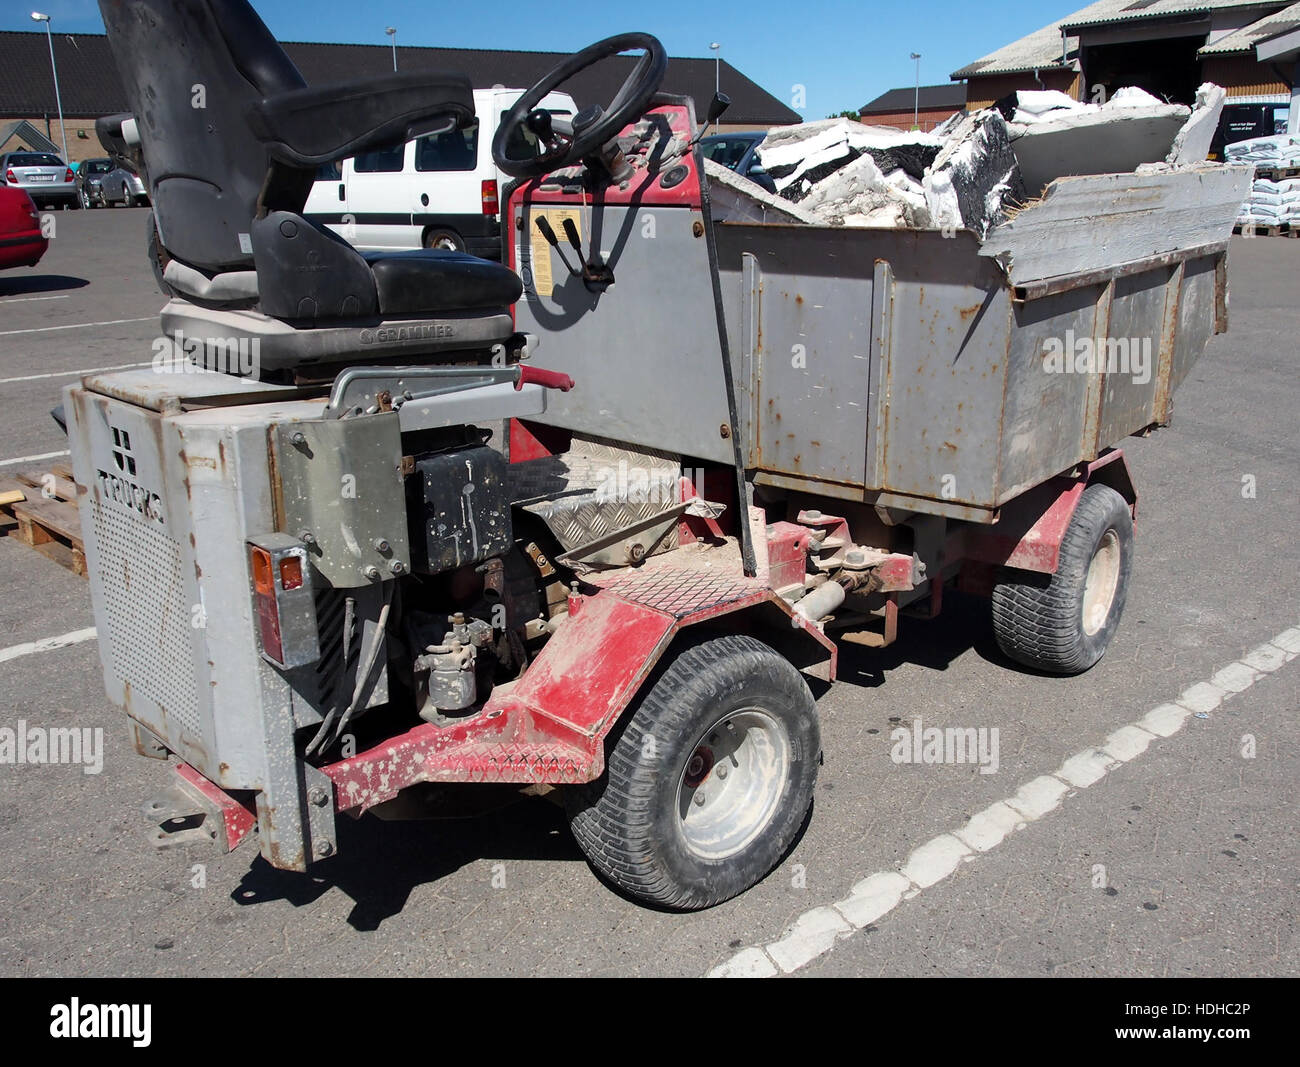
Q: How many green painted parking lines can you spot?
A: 0